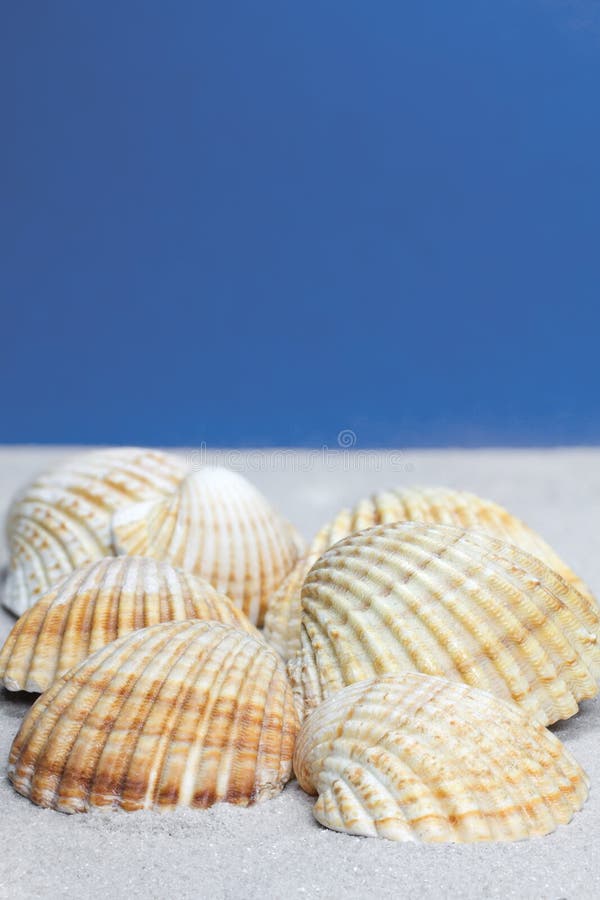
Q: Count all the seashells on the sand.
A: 7